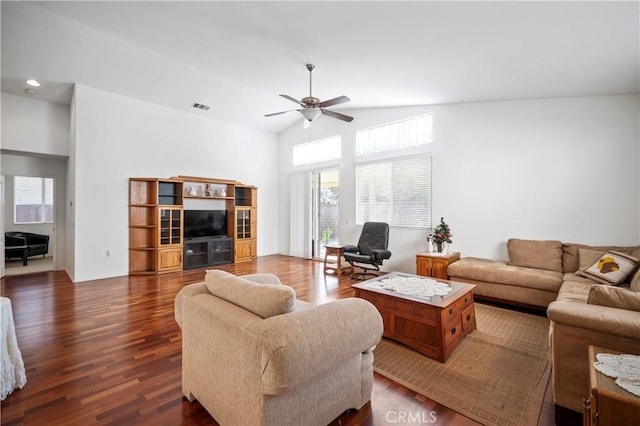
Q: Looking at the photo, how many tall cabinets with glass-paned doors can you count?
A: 2